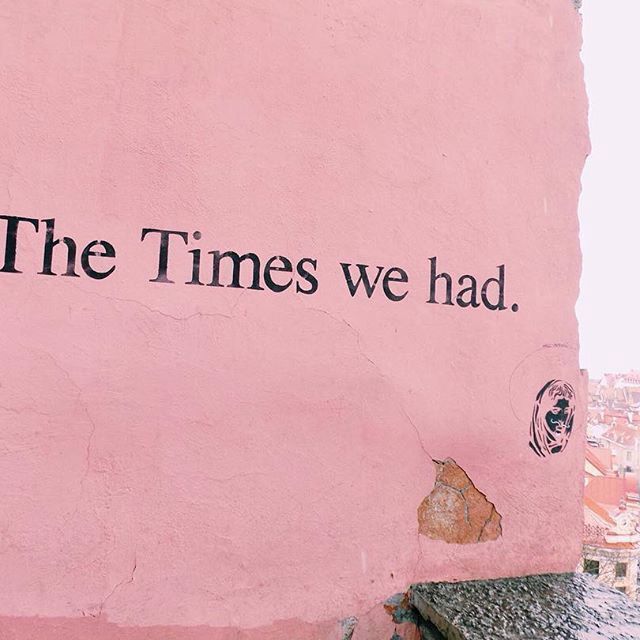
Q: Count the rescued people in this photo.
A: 0